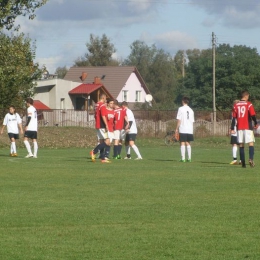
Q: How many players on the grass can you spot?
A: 9